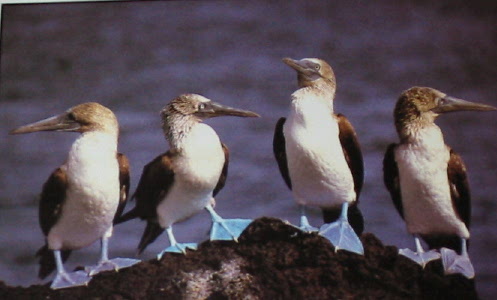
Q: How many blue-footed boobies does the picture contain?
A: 4